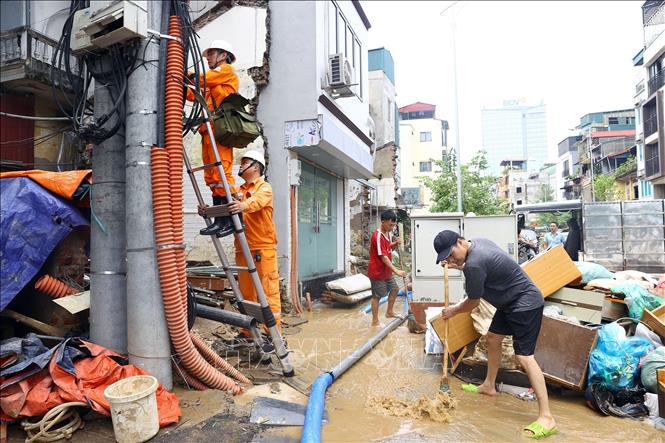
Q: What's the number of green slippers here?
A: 2